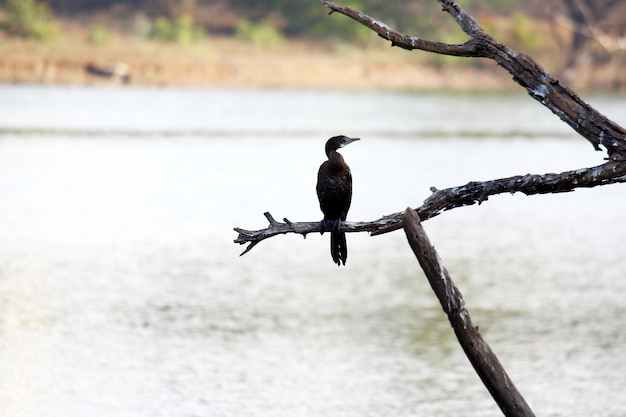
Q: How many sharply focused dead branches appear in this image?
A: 3